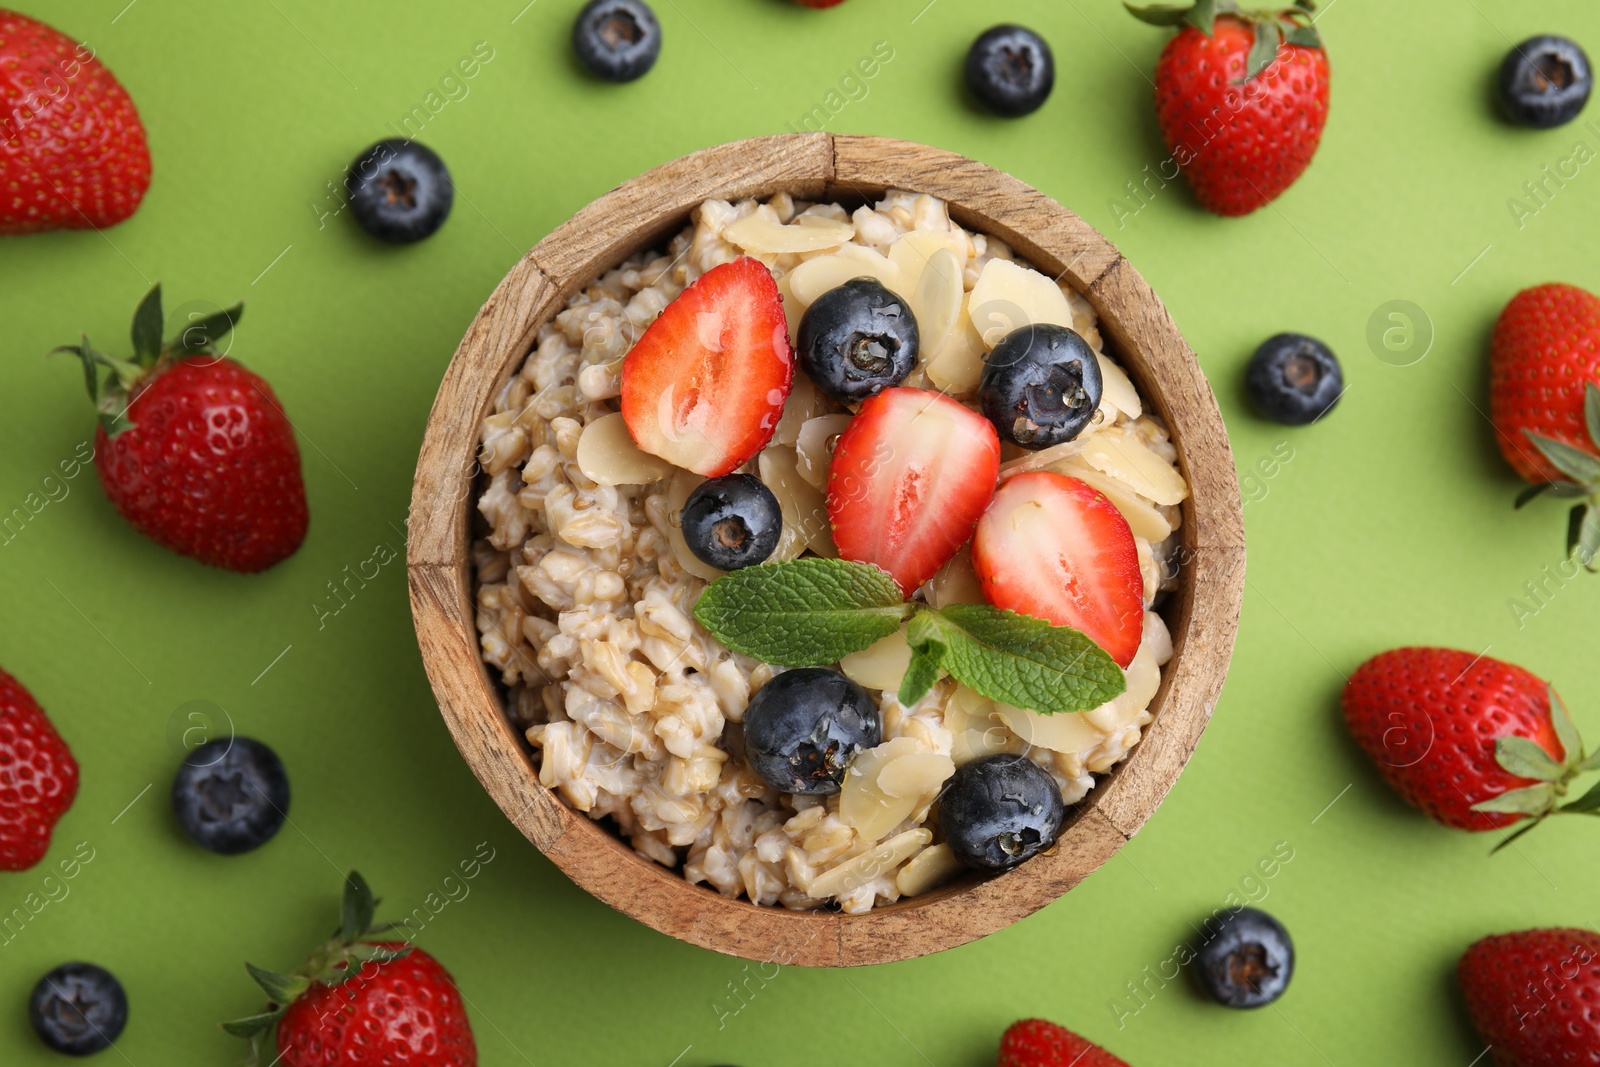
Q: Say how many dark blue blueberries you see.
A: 13